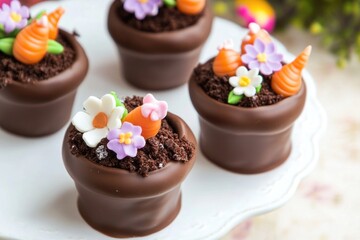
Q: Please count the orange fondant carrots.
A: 7